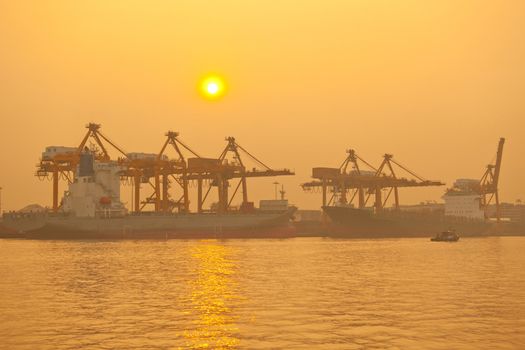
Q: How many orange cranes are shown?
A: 6